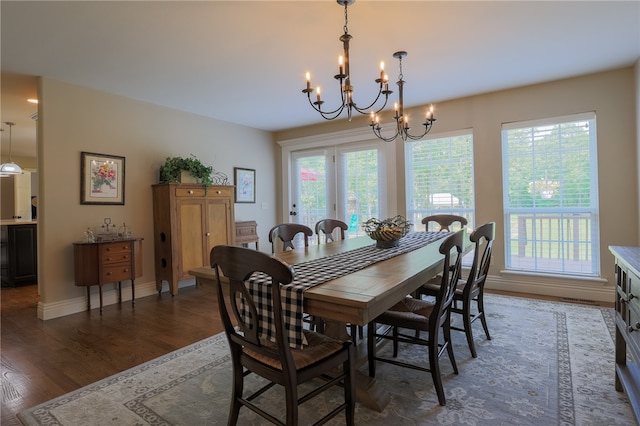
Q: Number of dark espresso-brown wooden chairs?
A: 6